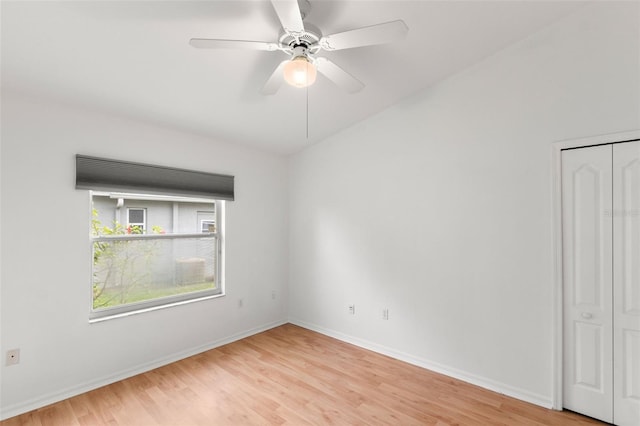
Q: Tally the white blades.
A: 5